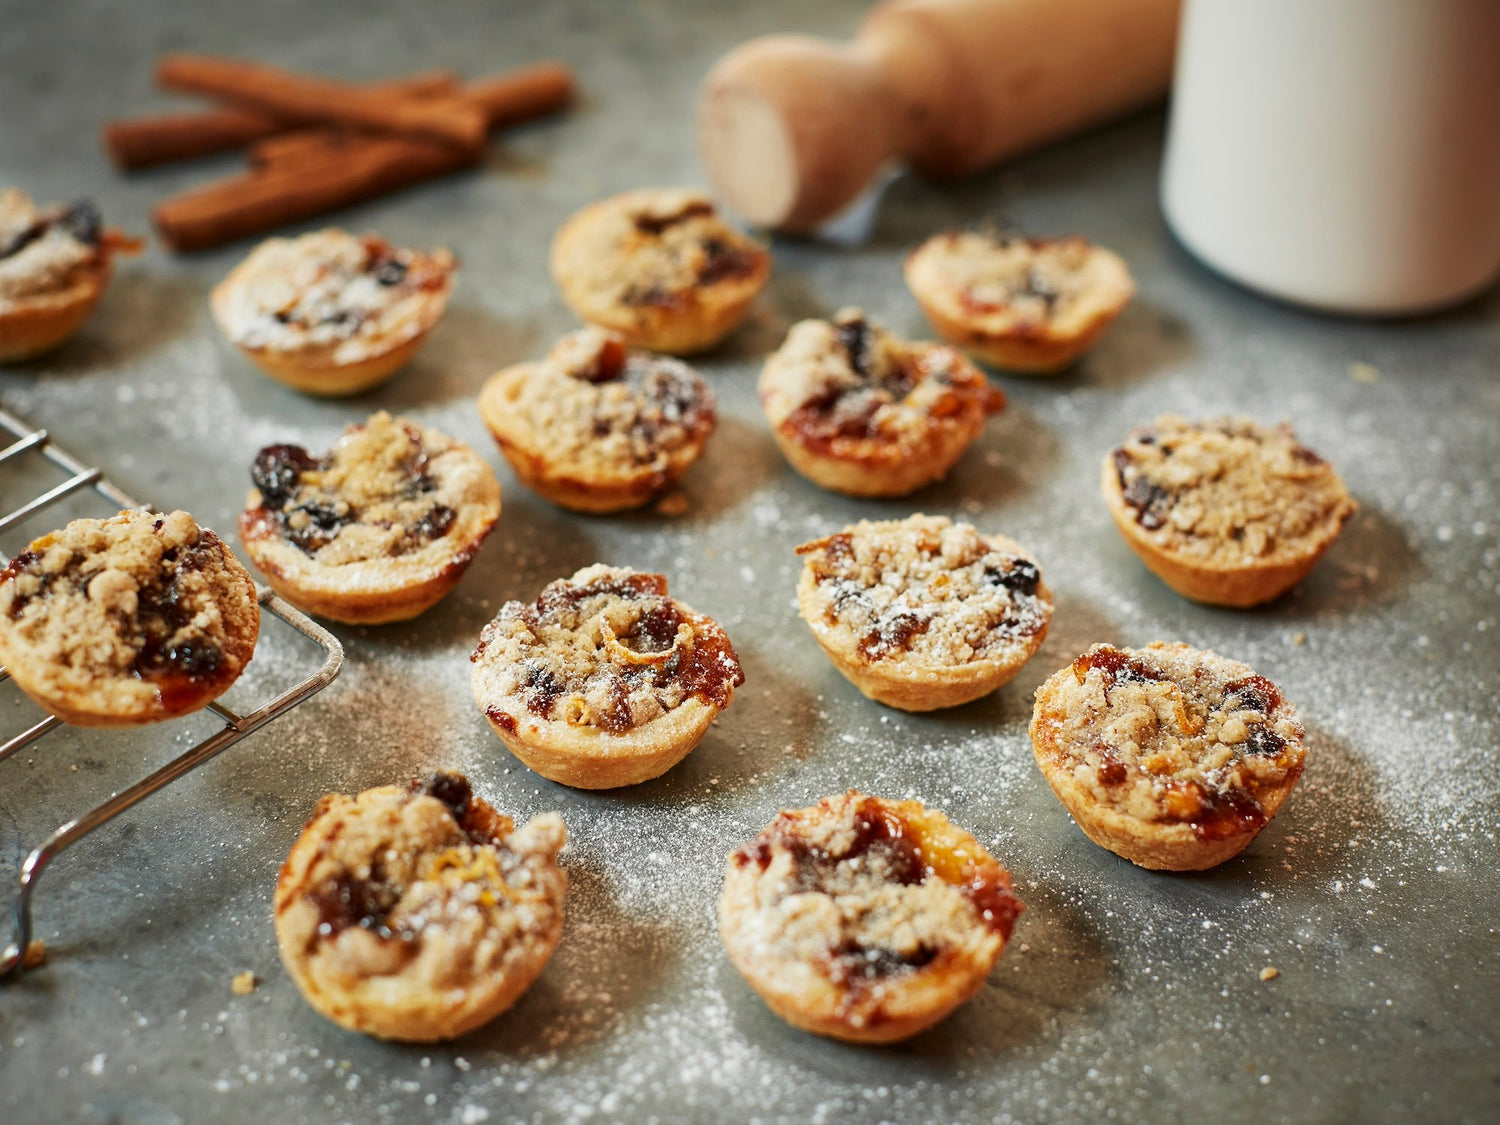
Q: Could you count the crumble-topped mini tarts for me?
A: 14